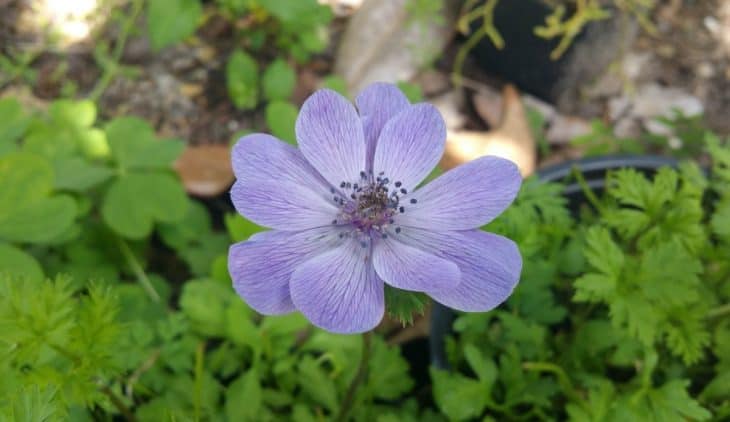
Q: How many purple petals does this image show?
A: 9